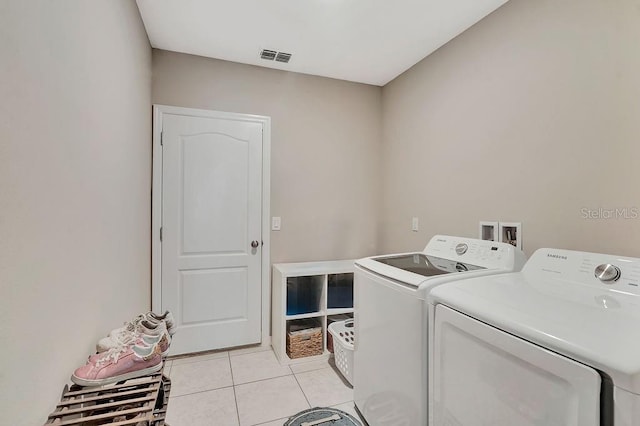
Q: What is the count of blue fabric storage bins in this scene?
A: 2